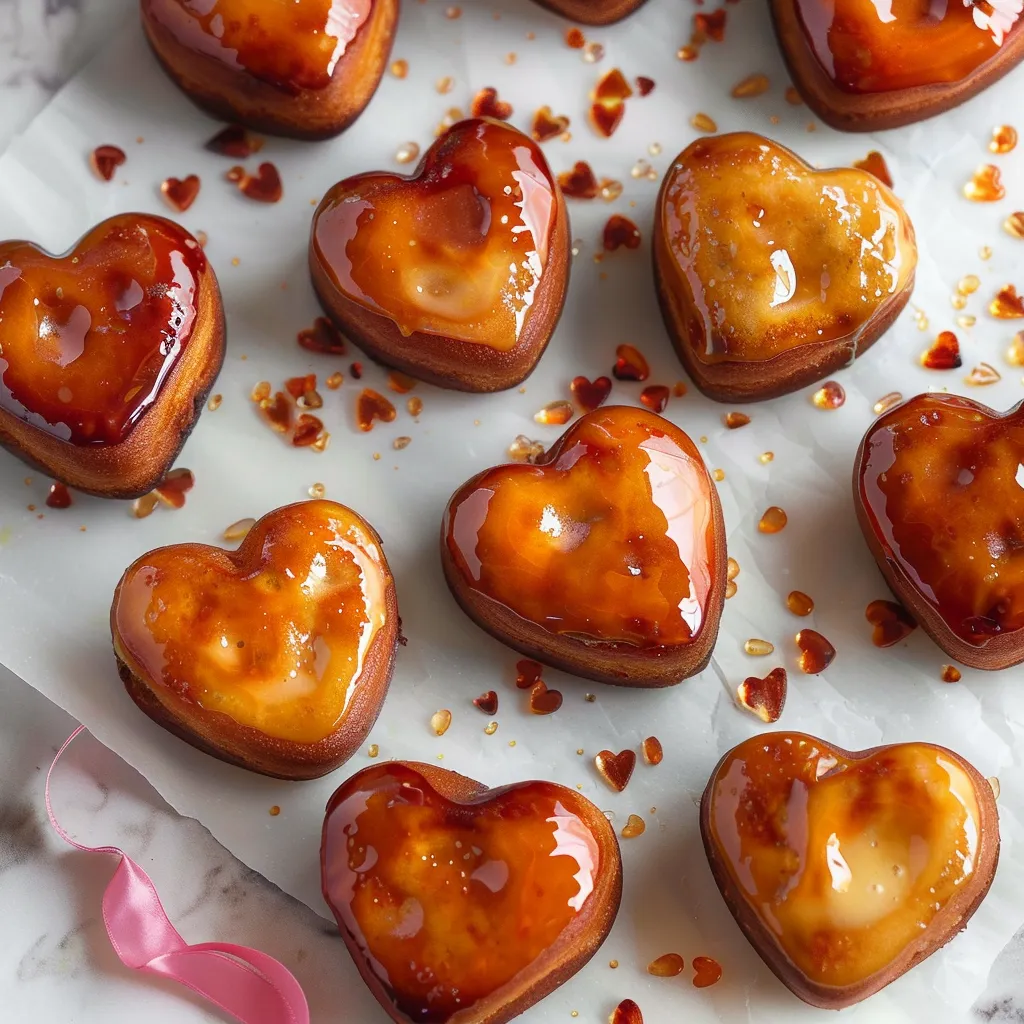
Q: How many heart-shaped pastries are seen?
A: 11